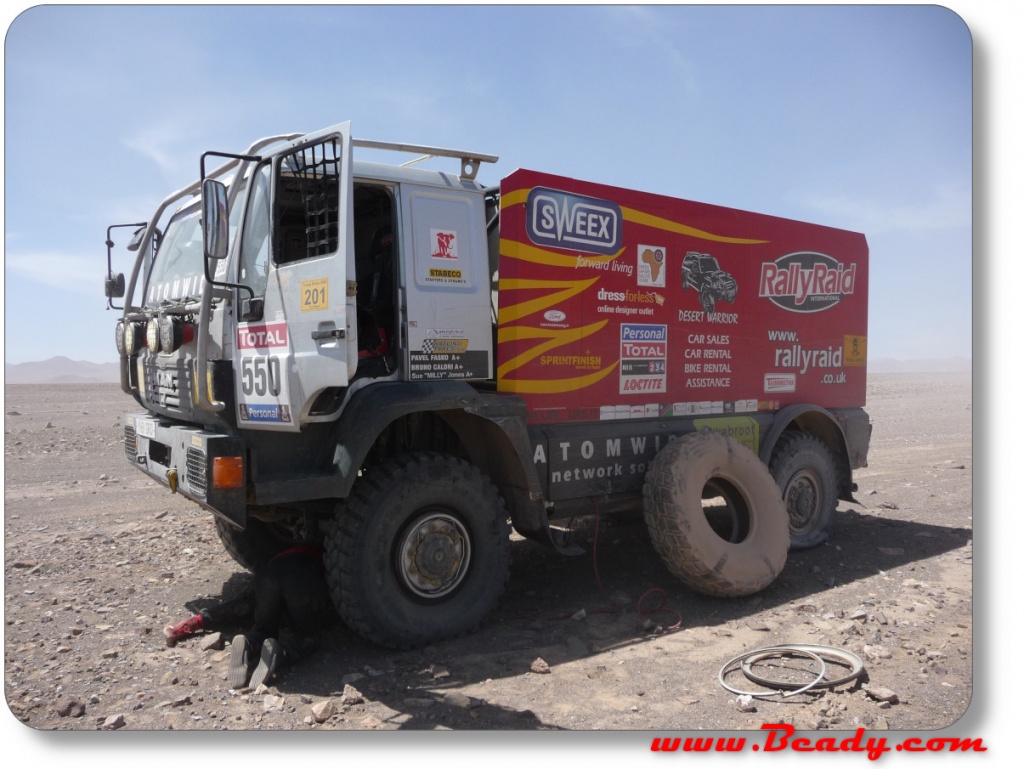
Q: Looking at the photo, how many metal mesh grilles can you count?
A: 2